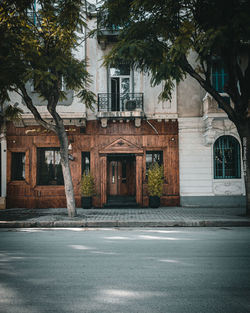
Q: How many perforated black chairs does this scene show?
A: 0